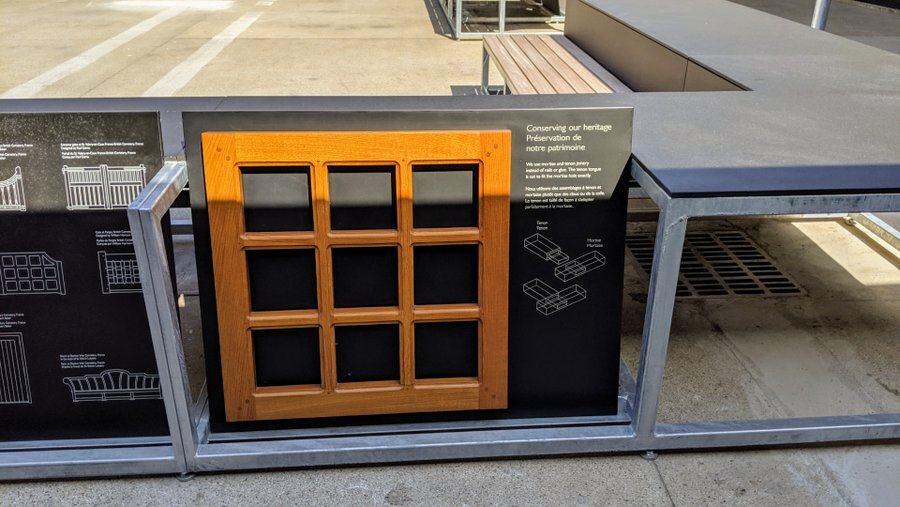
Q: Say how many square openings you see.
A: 9